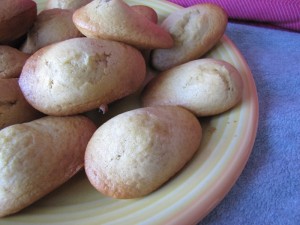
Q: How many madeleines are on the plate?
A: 12